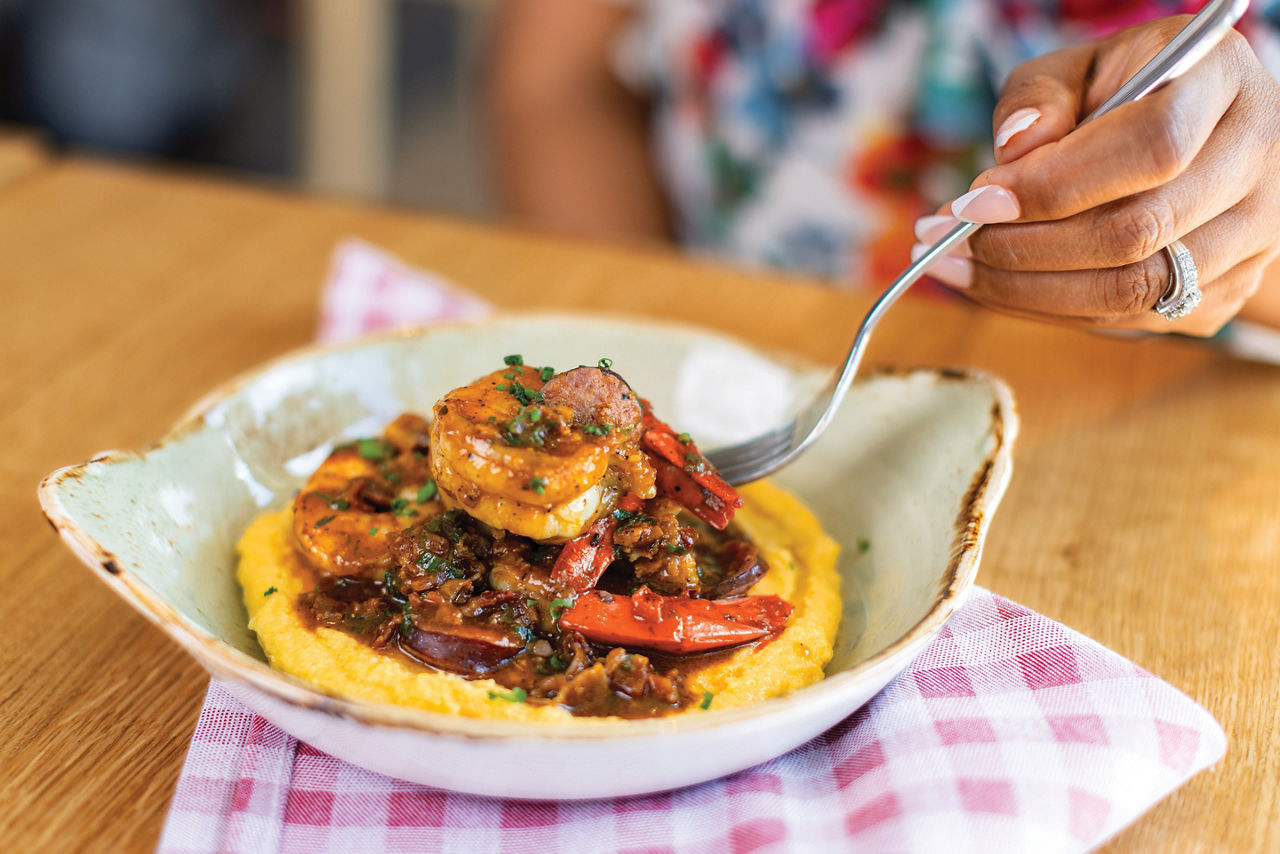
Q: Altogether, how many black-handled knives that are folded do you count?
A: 0